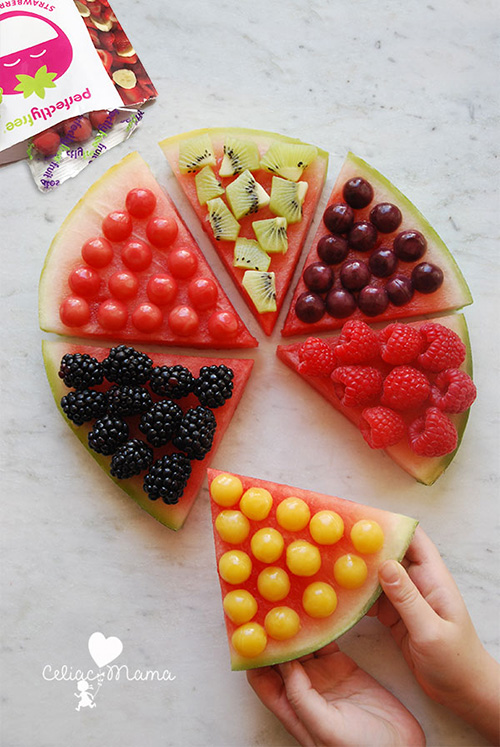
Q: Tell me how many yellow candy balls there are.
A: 15